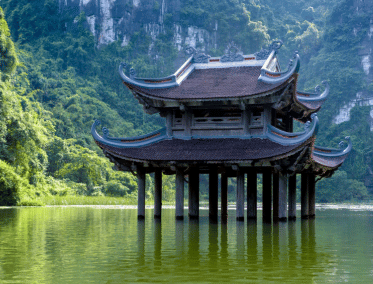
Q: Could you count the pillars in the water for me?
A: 14